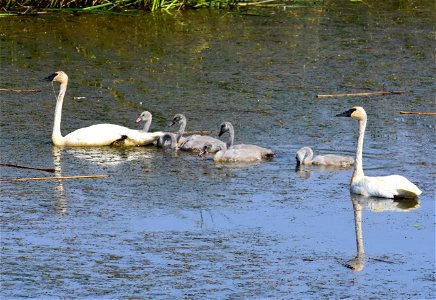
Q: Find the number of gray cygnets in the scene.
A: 6